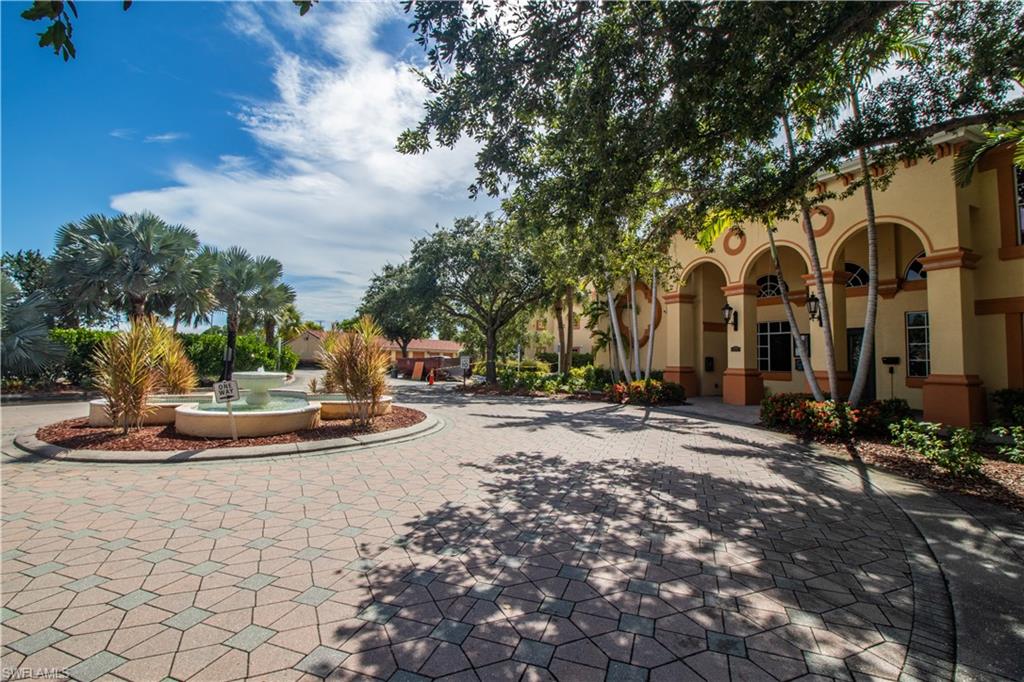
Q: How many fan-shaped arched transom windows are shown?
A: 3